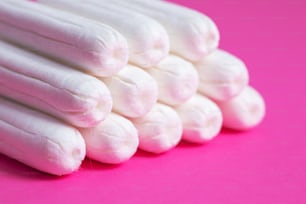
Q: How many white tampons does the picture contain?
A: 12